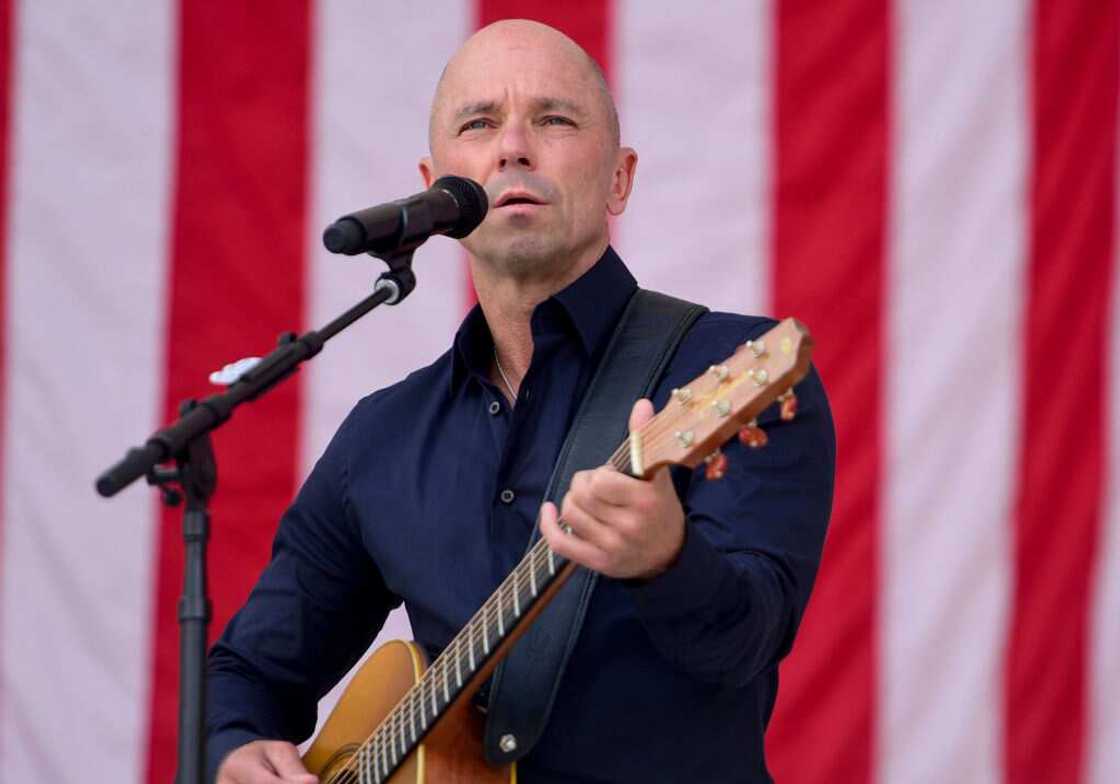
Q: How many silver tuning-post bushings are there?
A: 6